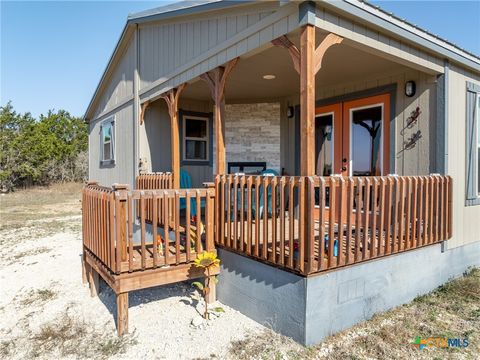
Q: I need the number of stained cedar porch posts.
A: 3